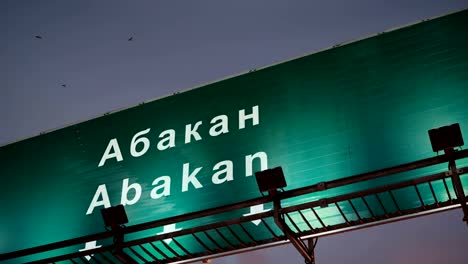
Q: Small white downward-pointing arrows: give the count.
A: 3